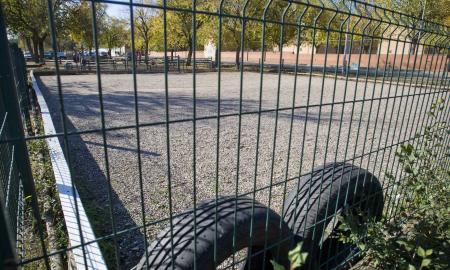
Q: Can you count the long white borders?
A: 1